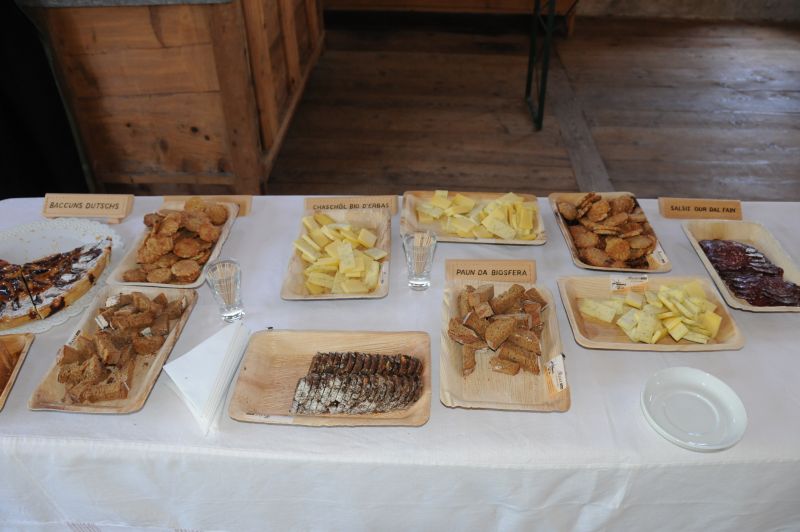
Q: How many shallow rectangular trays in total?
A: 10